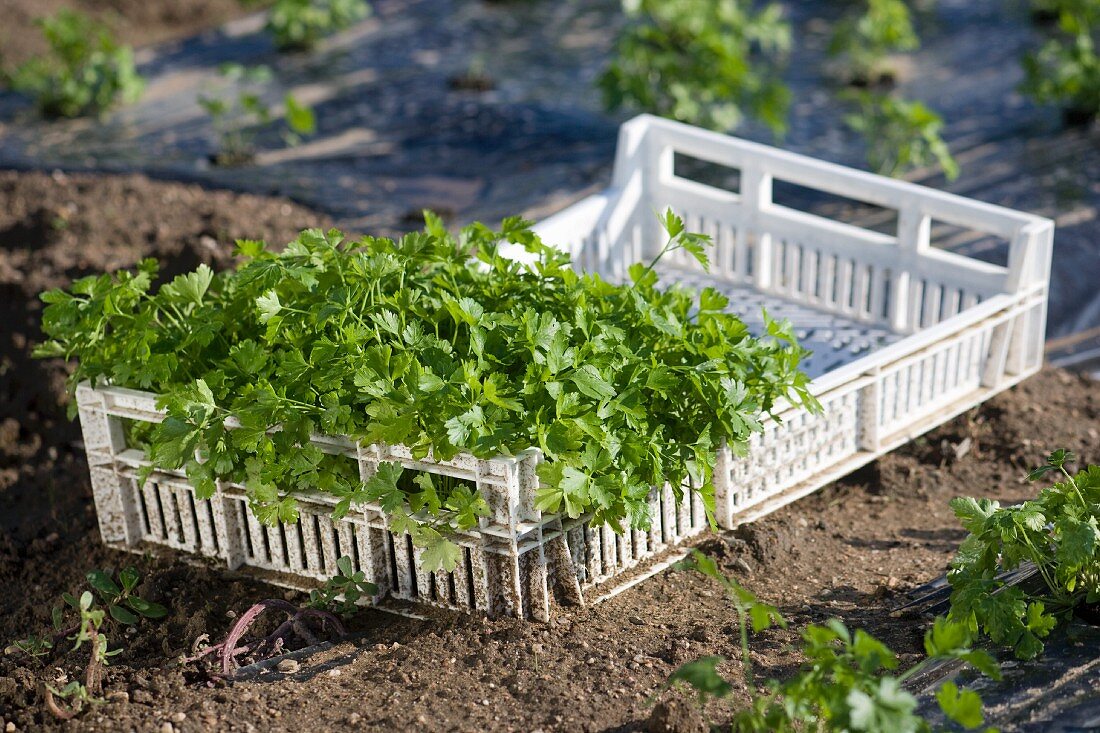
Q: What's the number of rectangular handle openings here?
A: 6